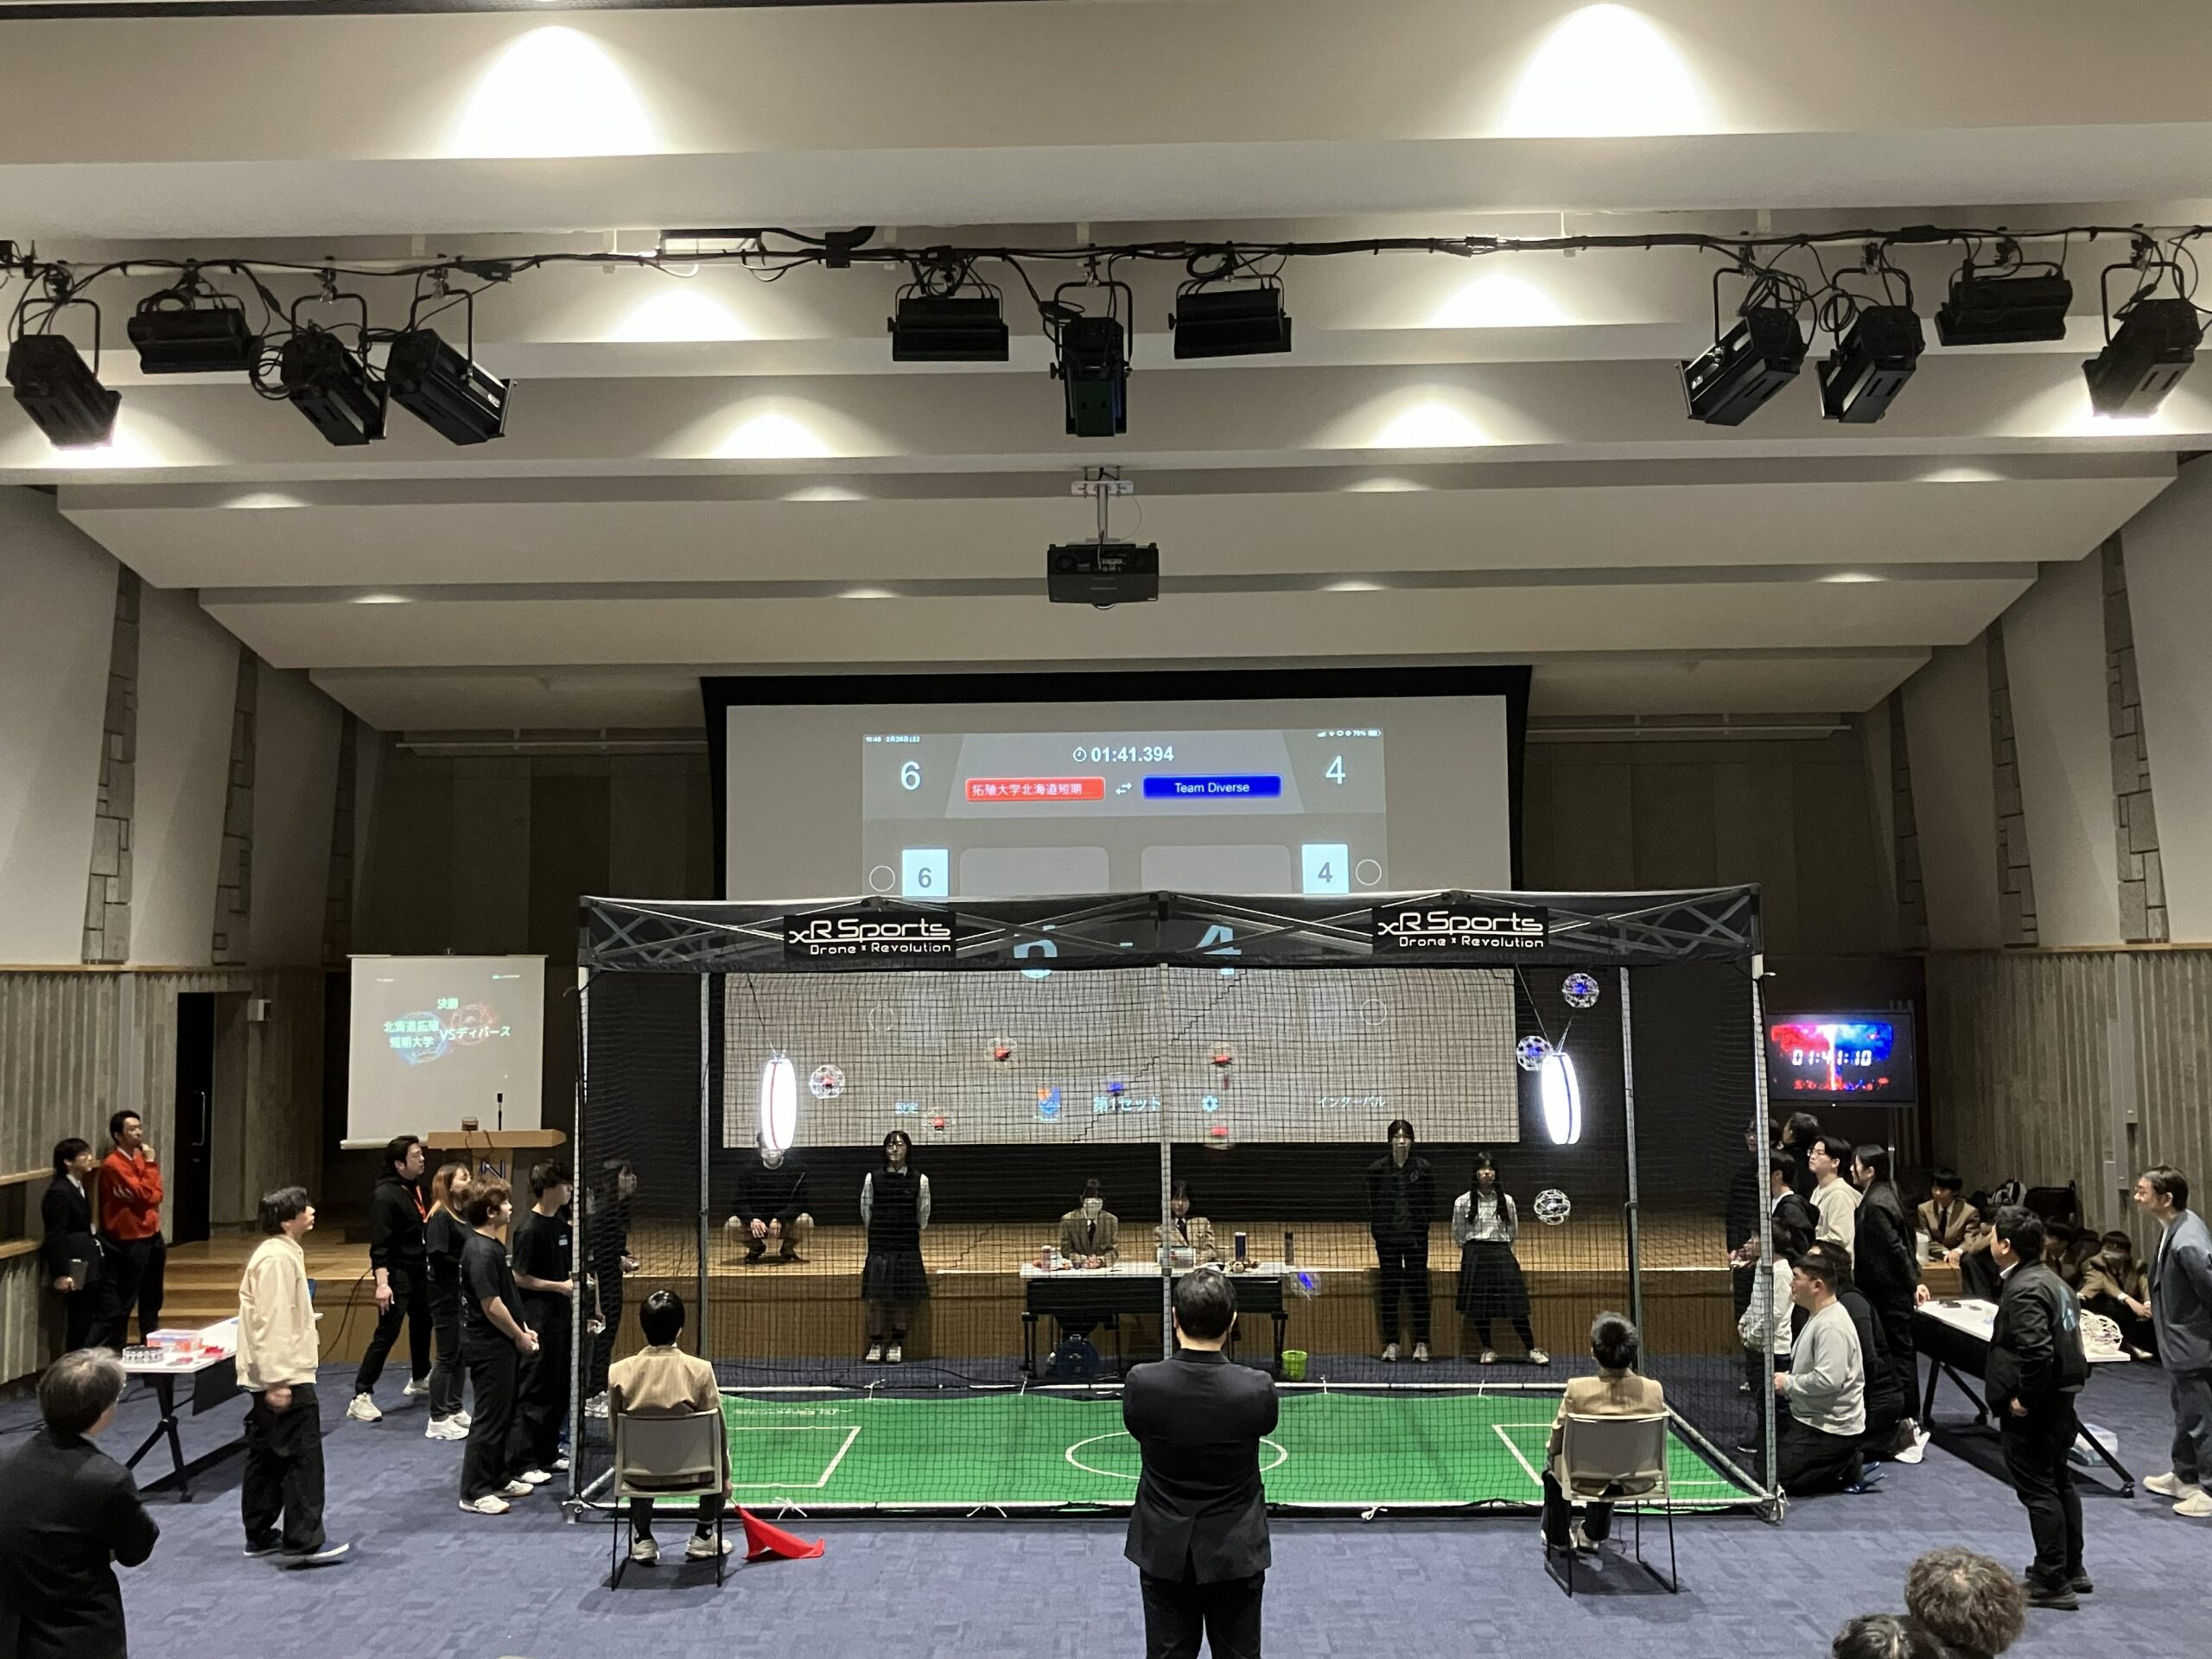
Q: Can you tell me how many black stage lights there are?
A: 11